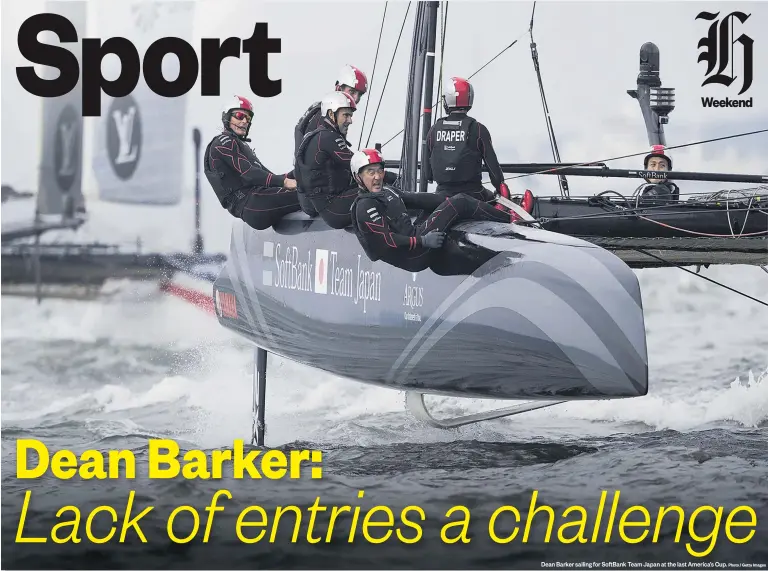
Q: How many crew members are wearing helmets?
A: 6